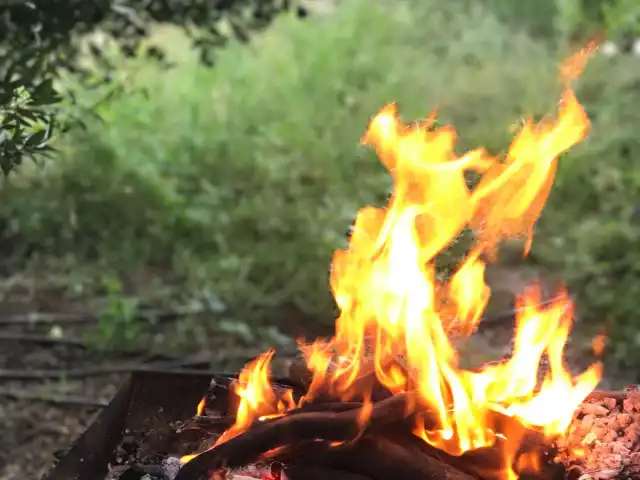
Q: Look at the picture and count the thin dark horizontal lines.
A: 4